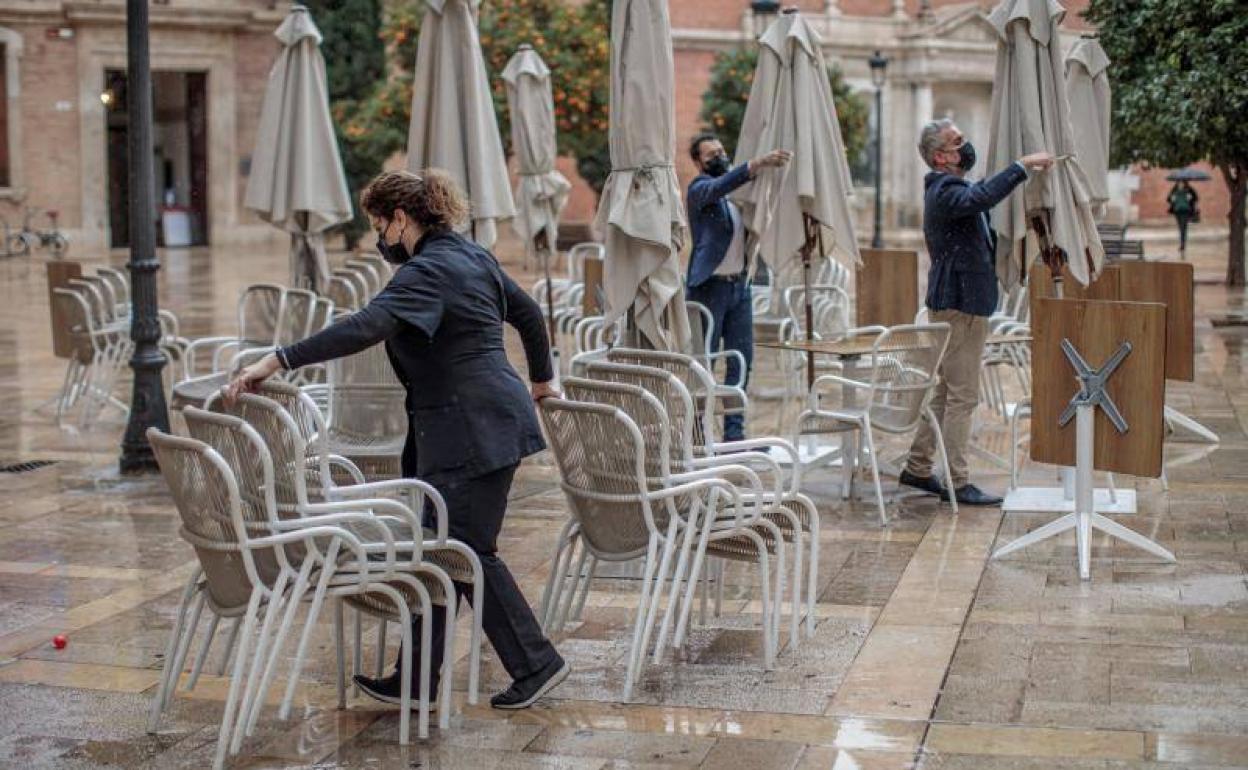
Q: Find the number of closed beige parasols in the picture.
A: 7